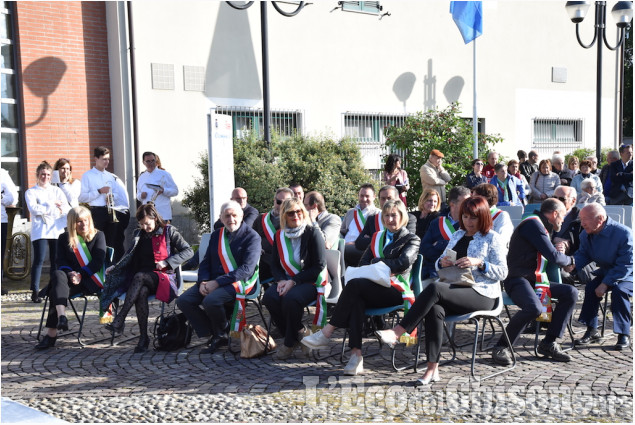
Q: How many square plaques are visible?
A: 3